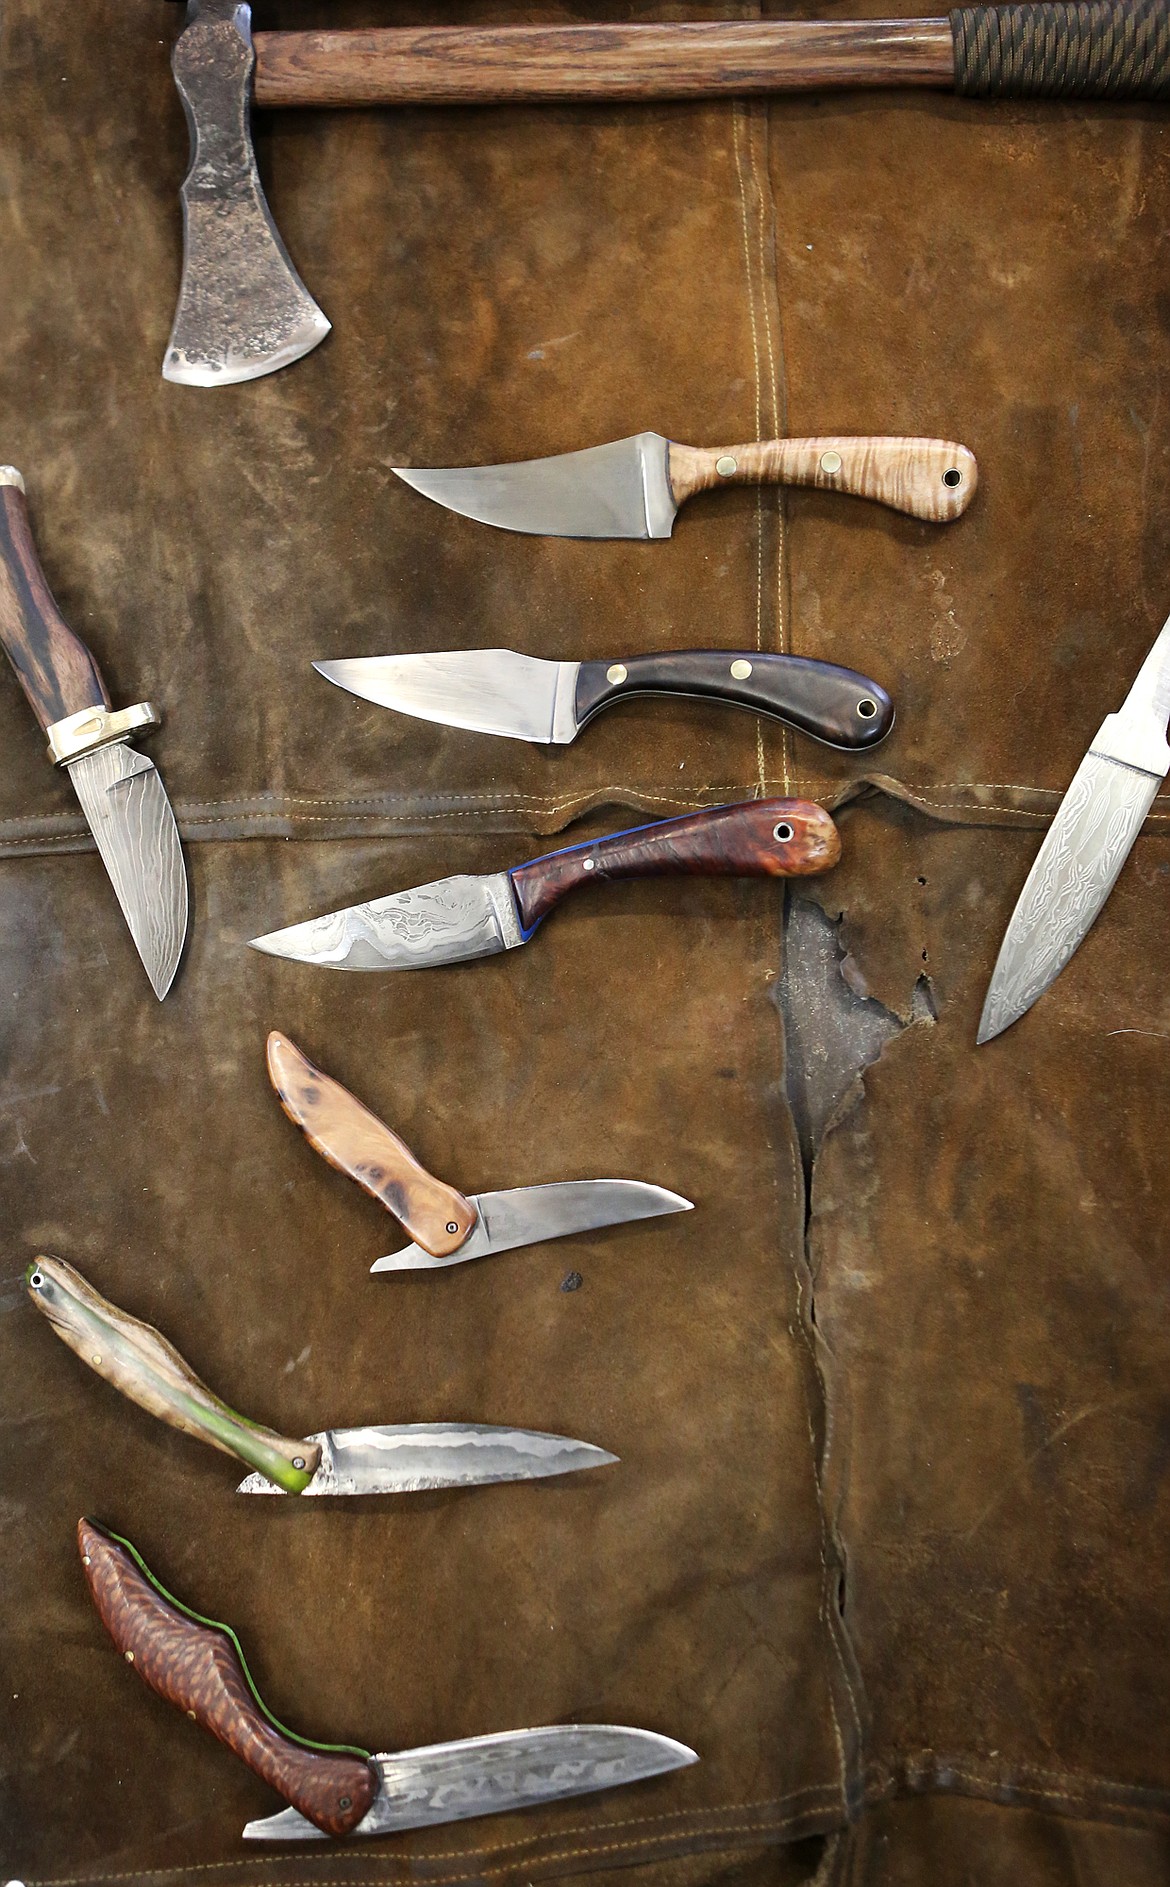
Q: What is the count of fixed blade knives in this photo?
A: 5